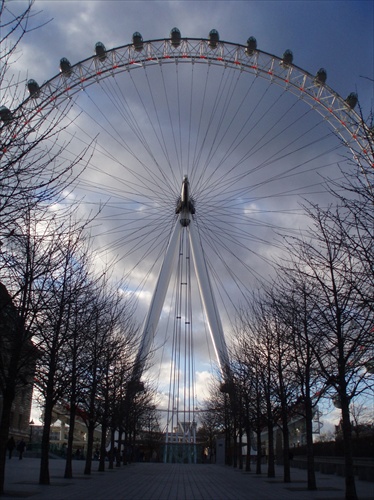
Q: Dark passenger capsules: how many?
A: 11